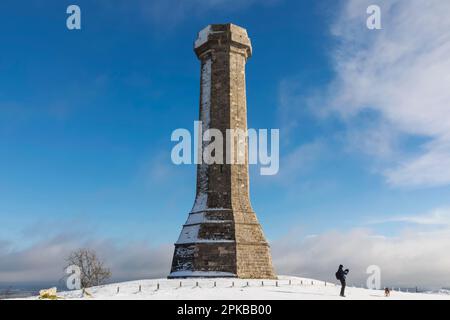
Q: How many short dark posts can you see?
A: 14